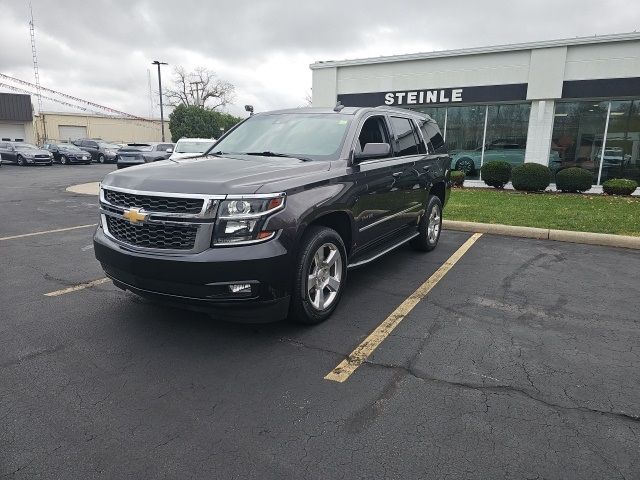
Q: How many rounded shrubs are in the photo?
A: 5